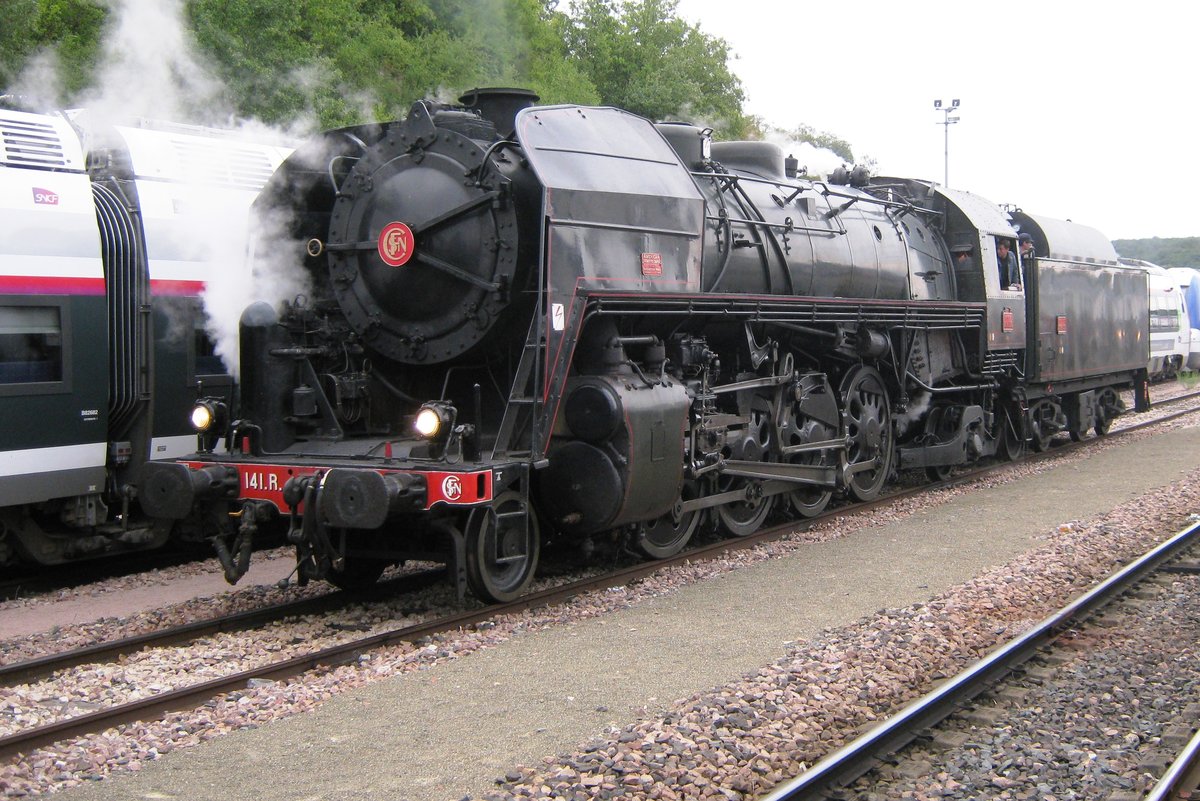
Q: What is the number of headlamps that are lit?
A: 2